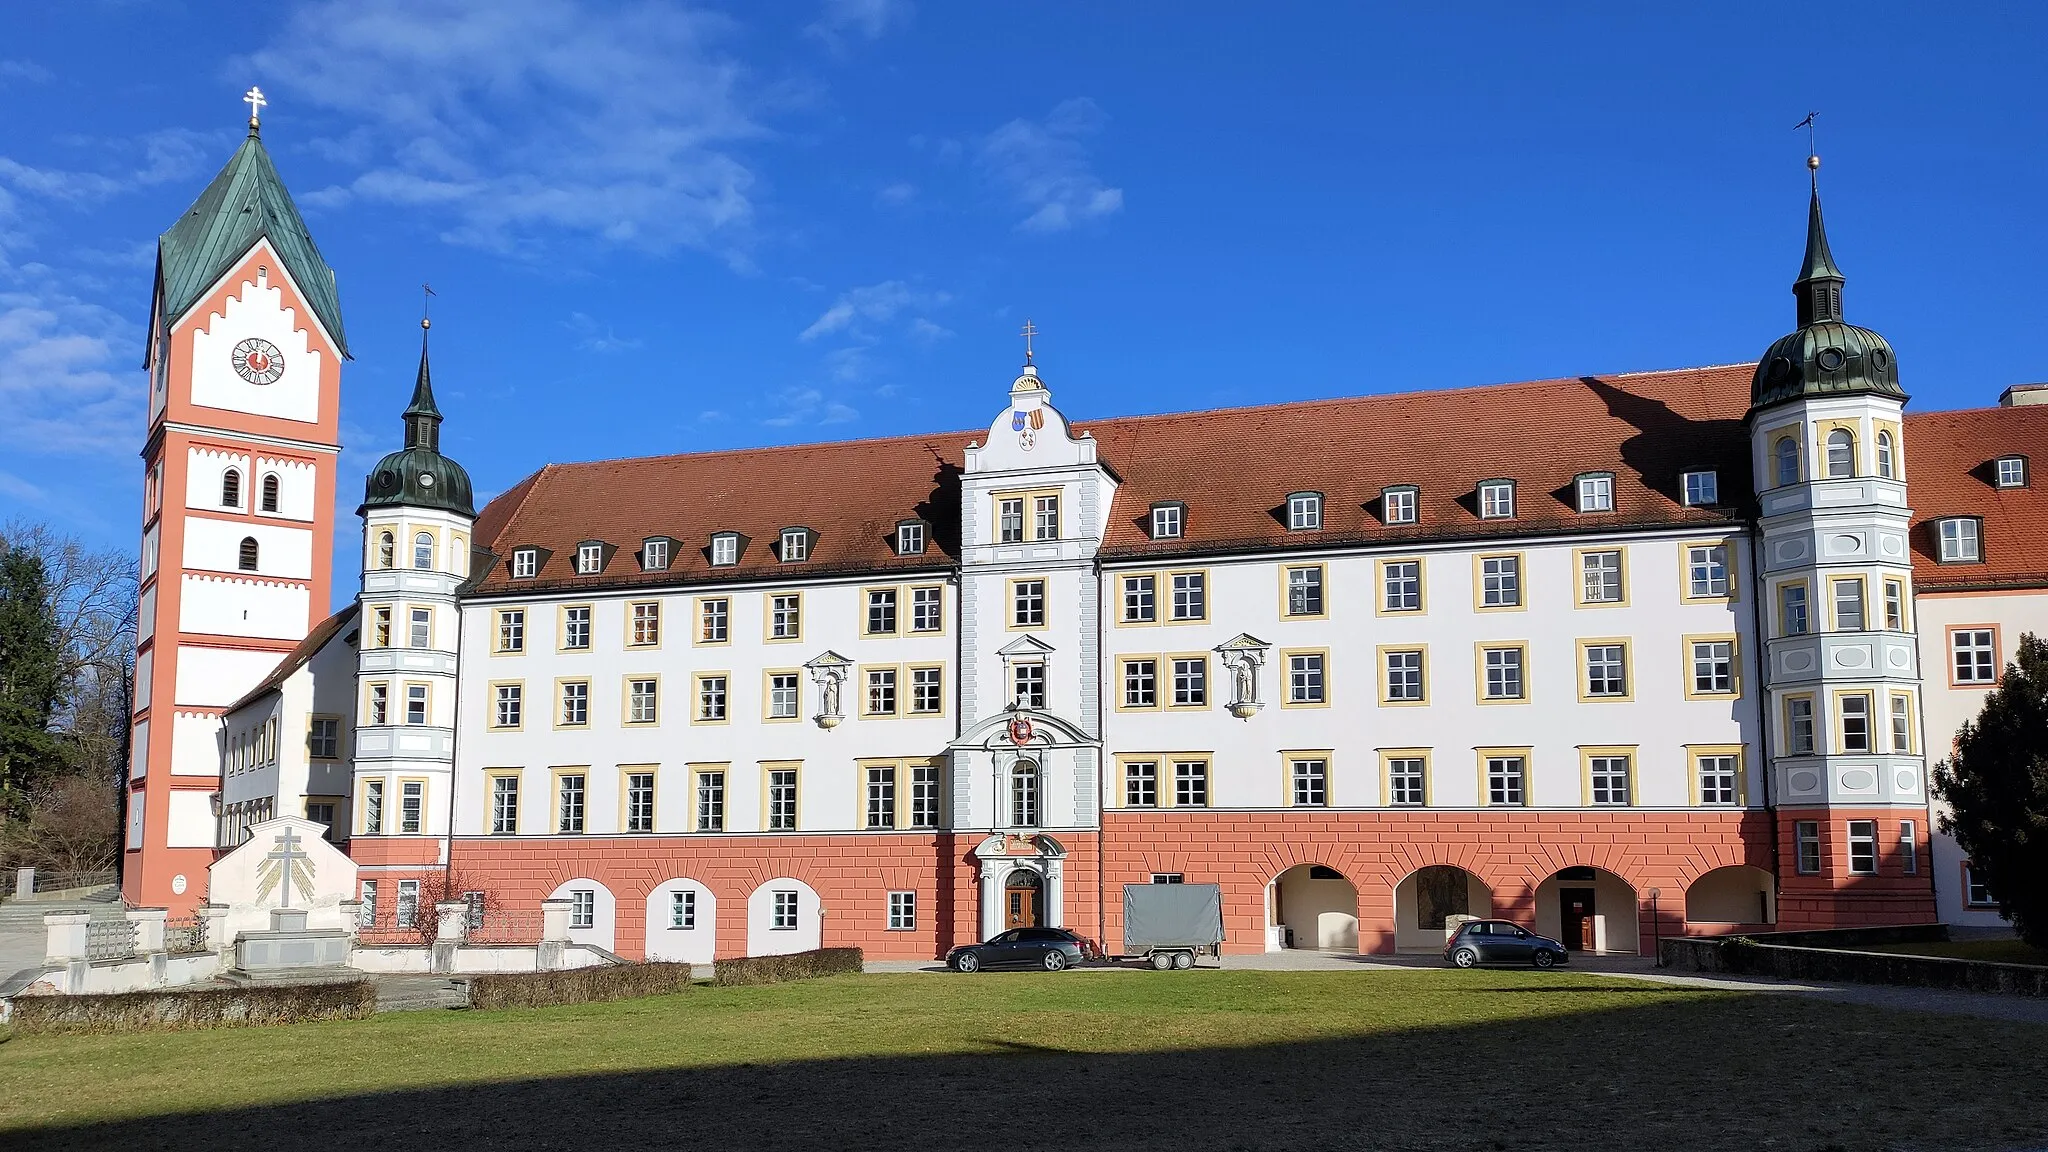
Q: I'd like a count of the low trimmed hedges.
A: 3